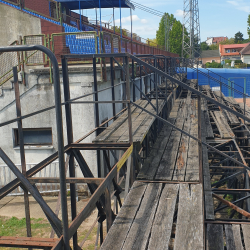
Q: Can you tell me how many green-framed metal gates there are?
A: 2